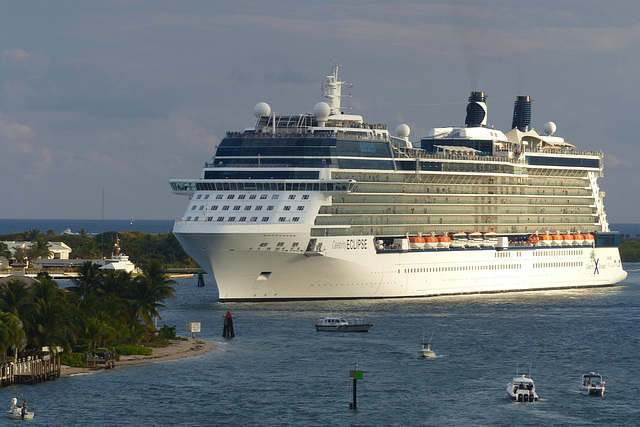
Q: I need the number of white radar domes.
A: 4